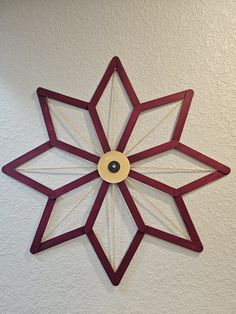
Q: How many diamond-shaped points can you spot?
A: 8